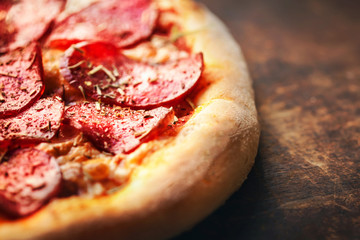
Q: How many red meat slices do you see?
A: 7